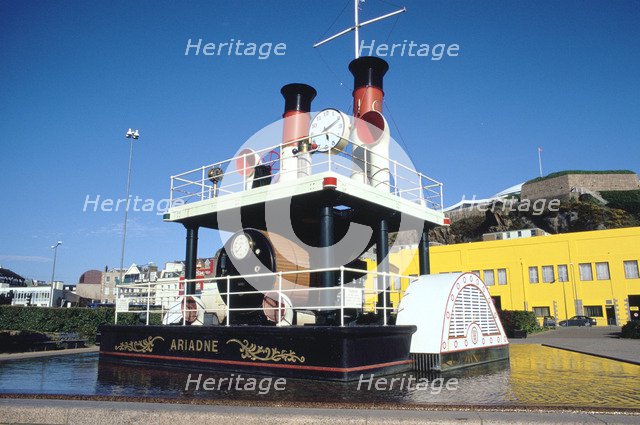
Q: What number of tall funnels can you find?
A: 2